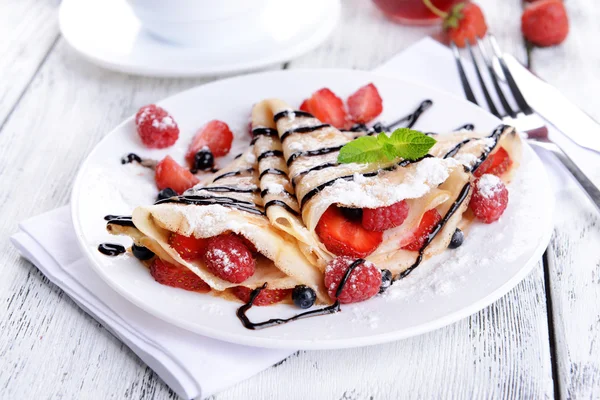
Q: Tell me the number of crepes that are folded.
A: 2